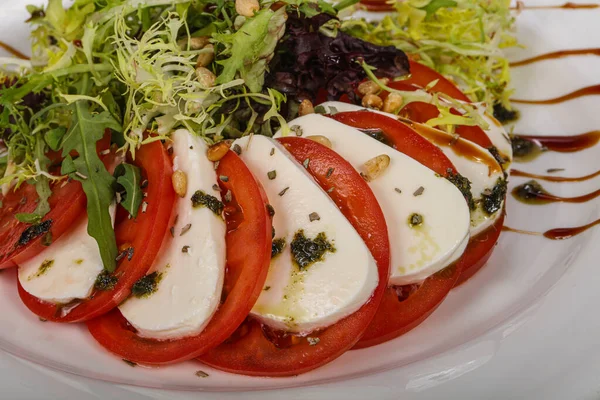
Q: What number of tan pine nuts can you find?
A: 12